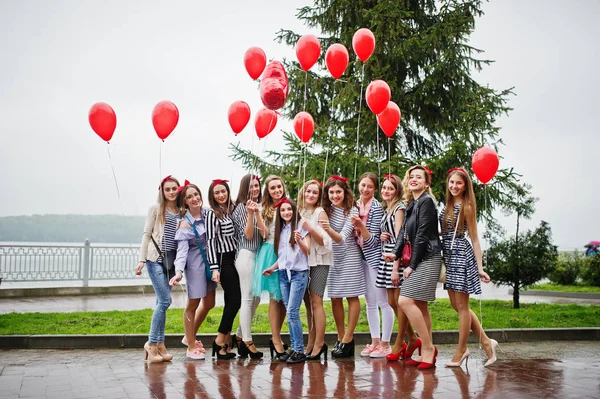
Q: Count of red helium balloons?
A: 13